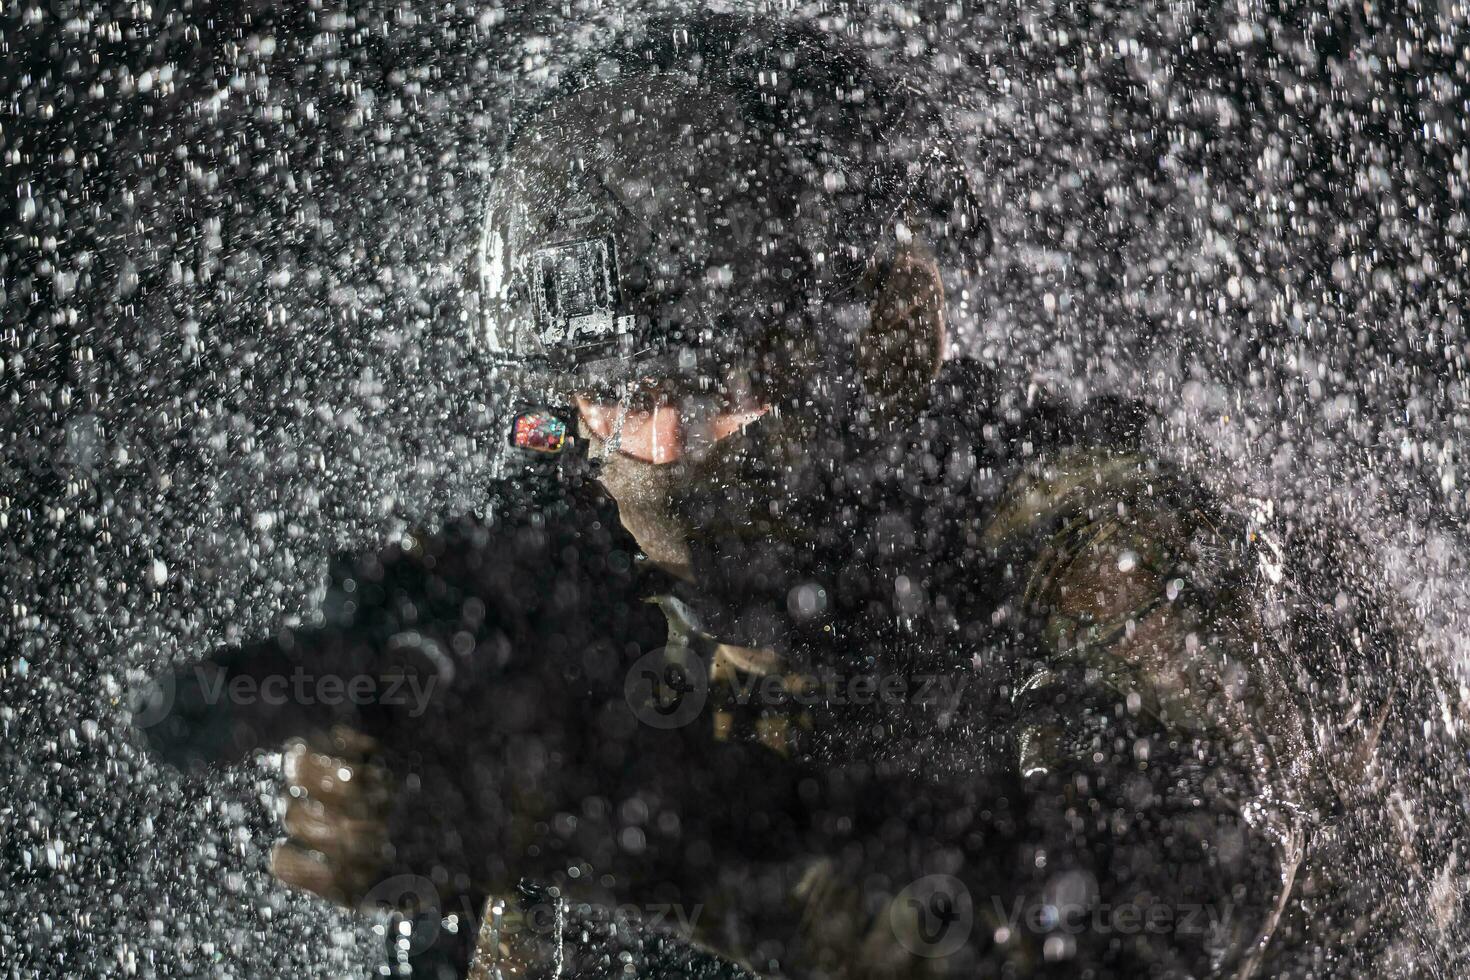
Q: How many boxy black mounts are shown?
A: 1